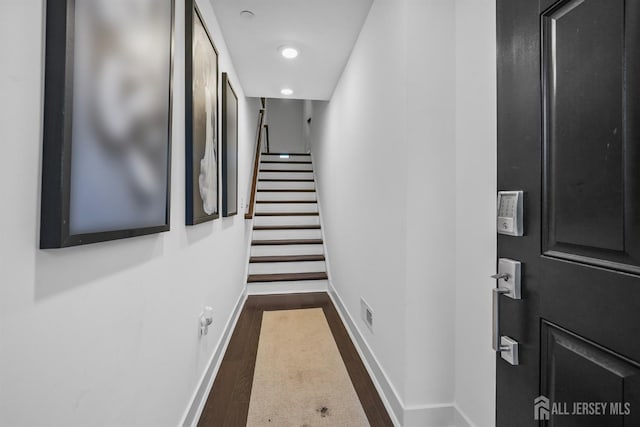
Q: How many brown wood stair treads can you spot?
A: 11